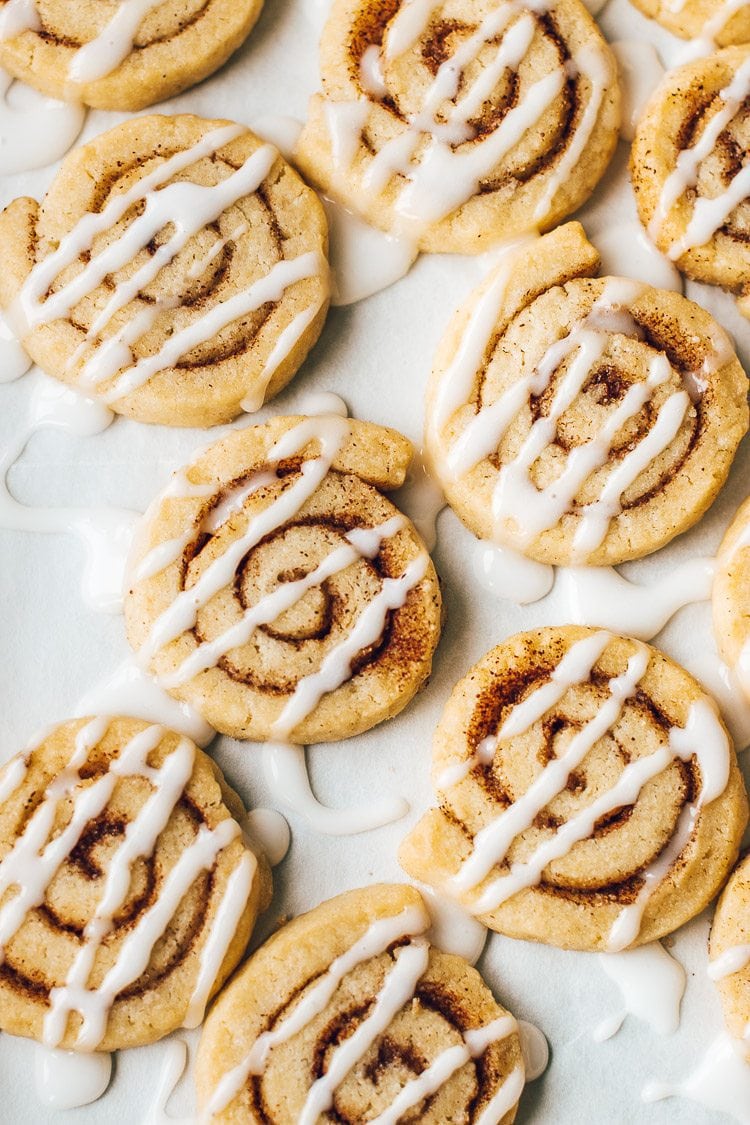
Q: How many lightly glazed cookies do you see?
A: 12